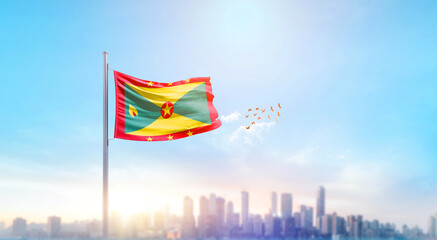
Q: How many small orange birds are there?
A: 13